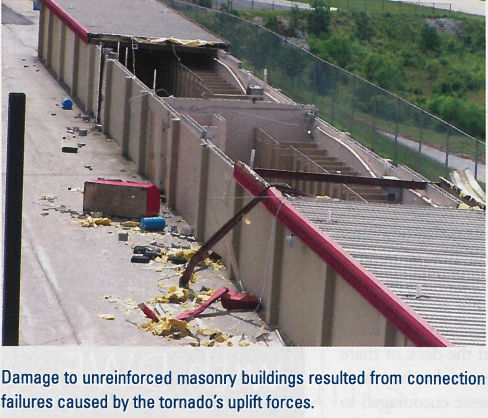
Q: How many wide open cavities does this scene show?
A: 2